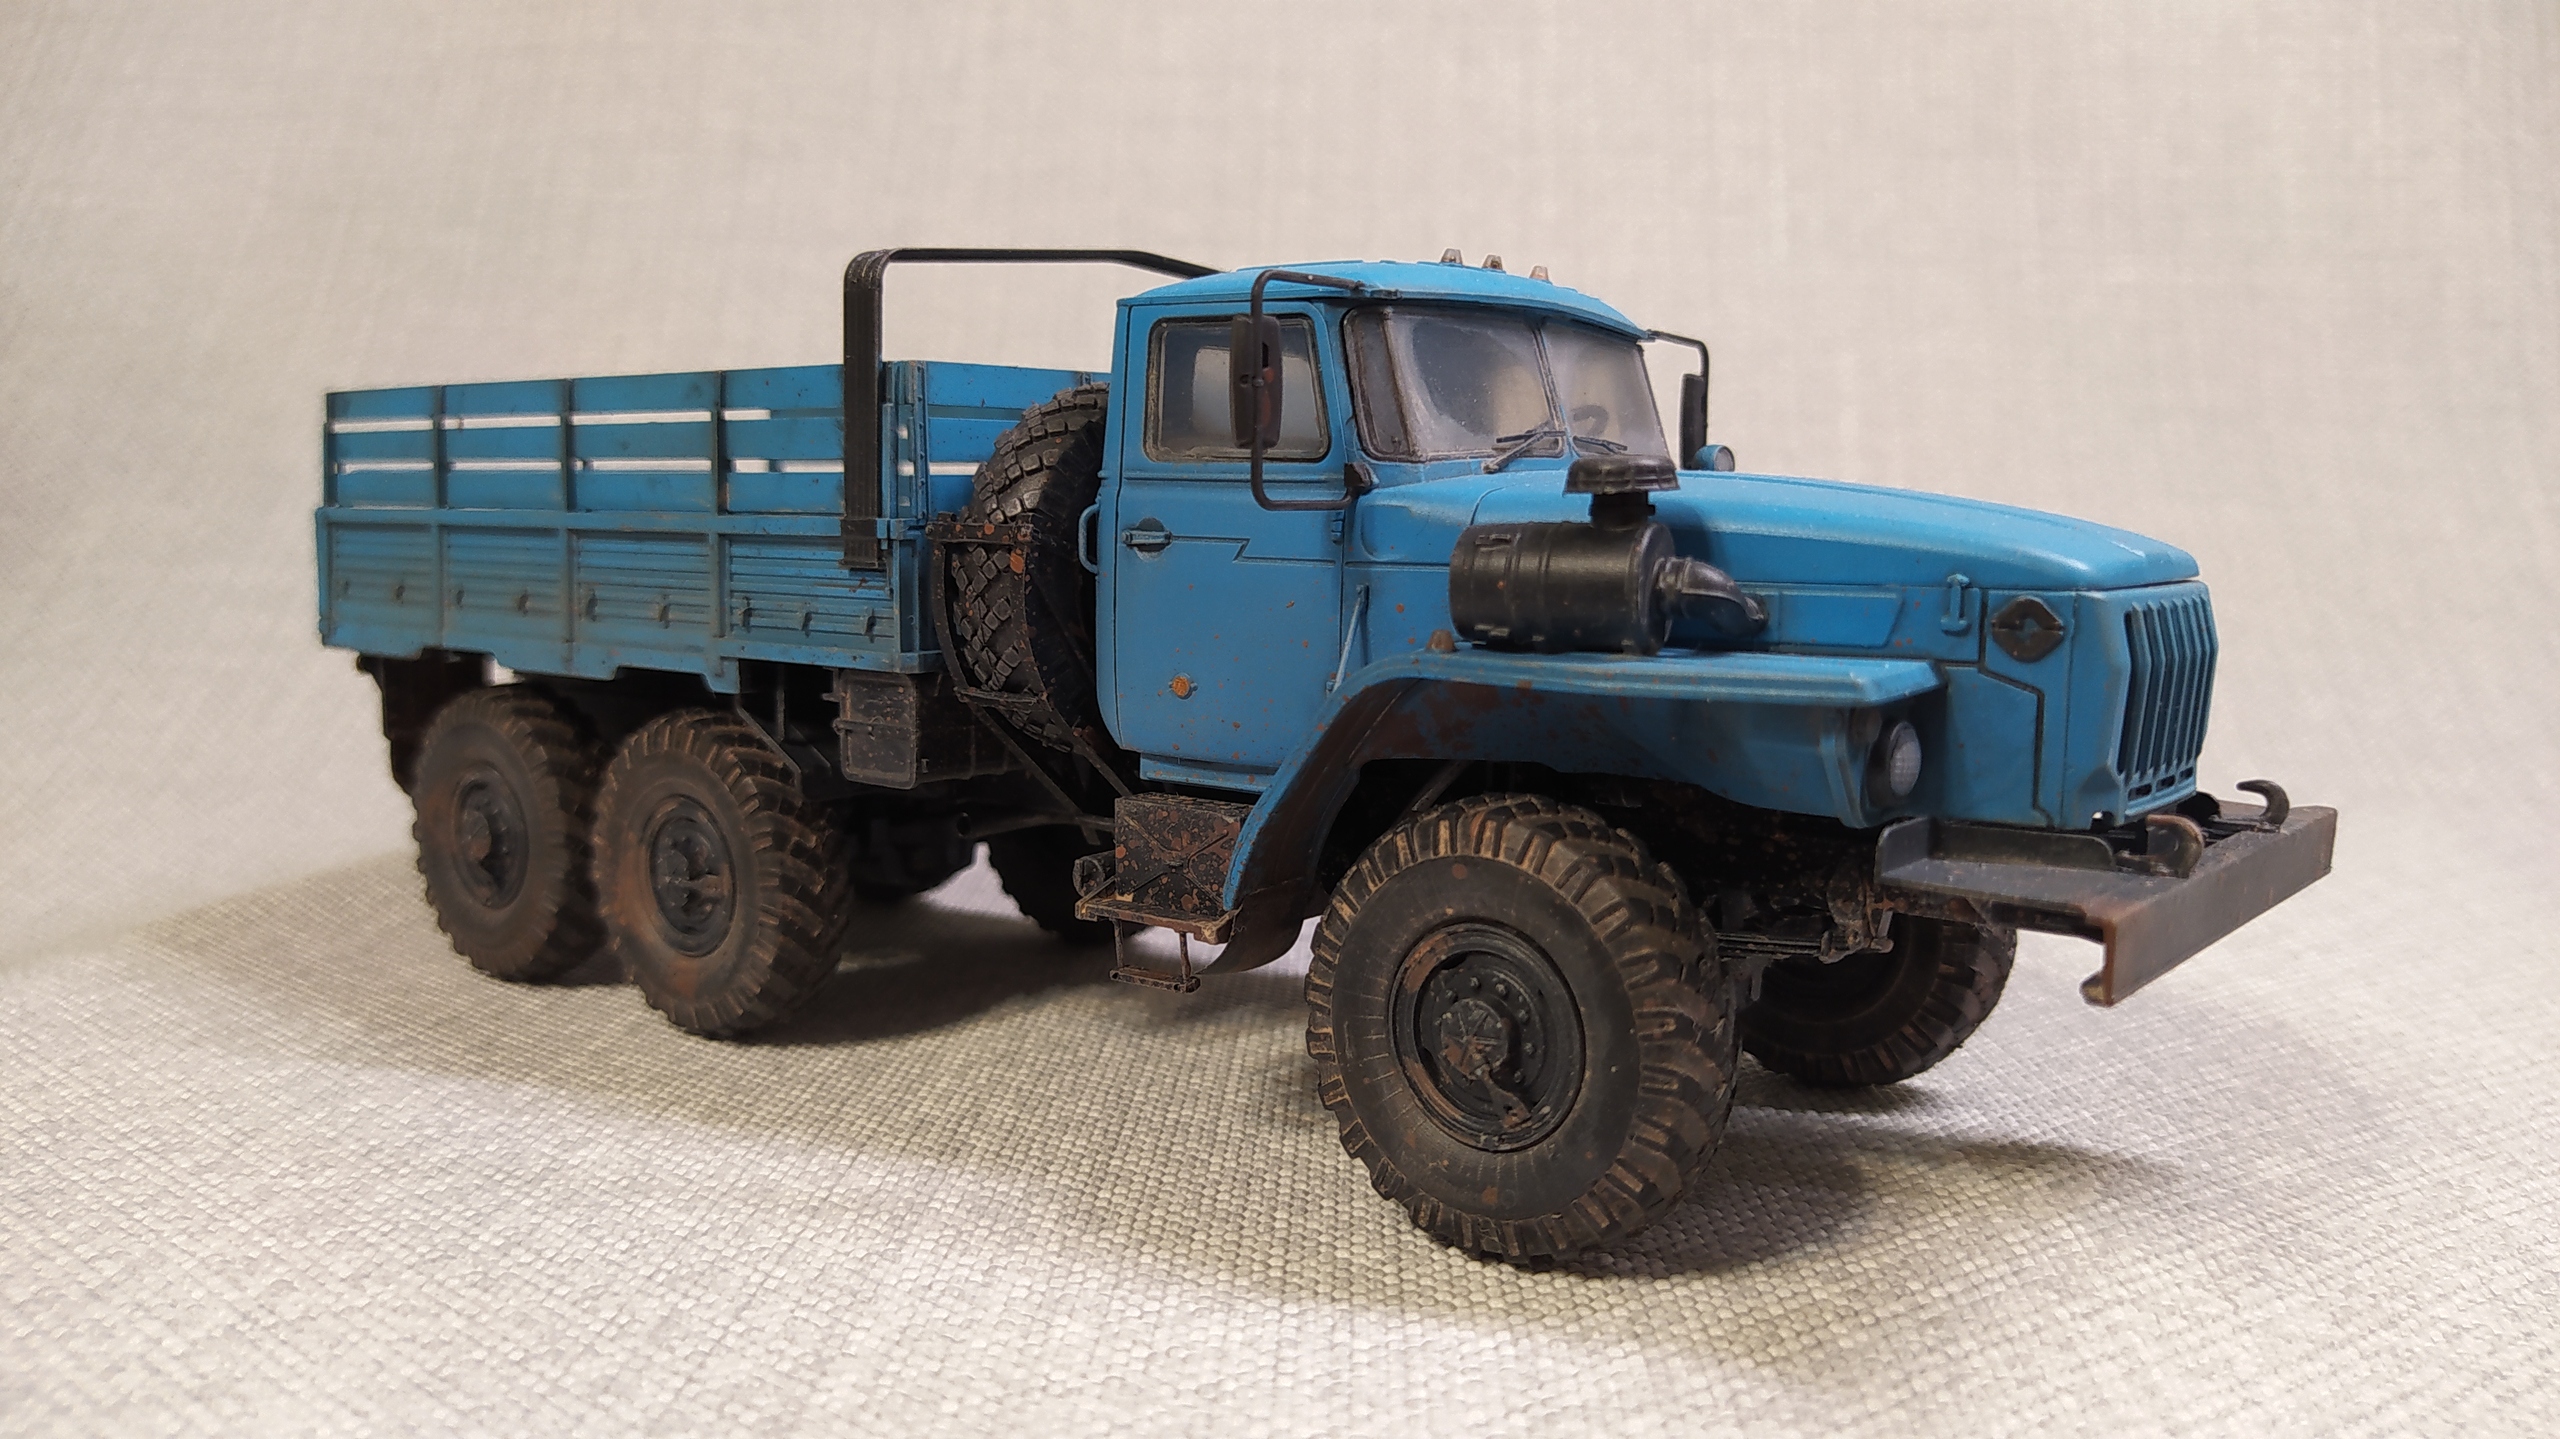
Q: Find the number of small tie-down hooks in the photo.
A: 9